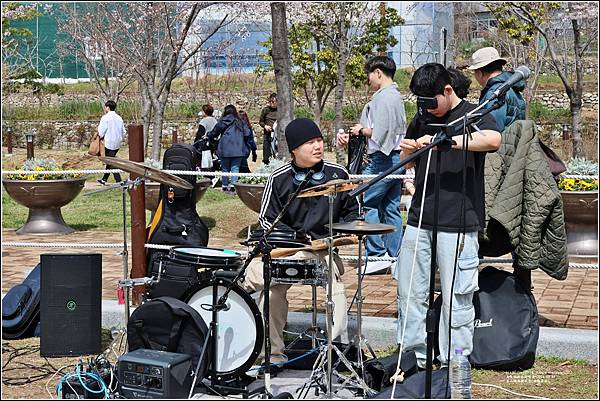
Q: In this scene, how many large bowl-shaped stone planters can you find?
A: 4